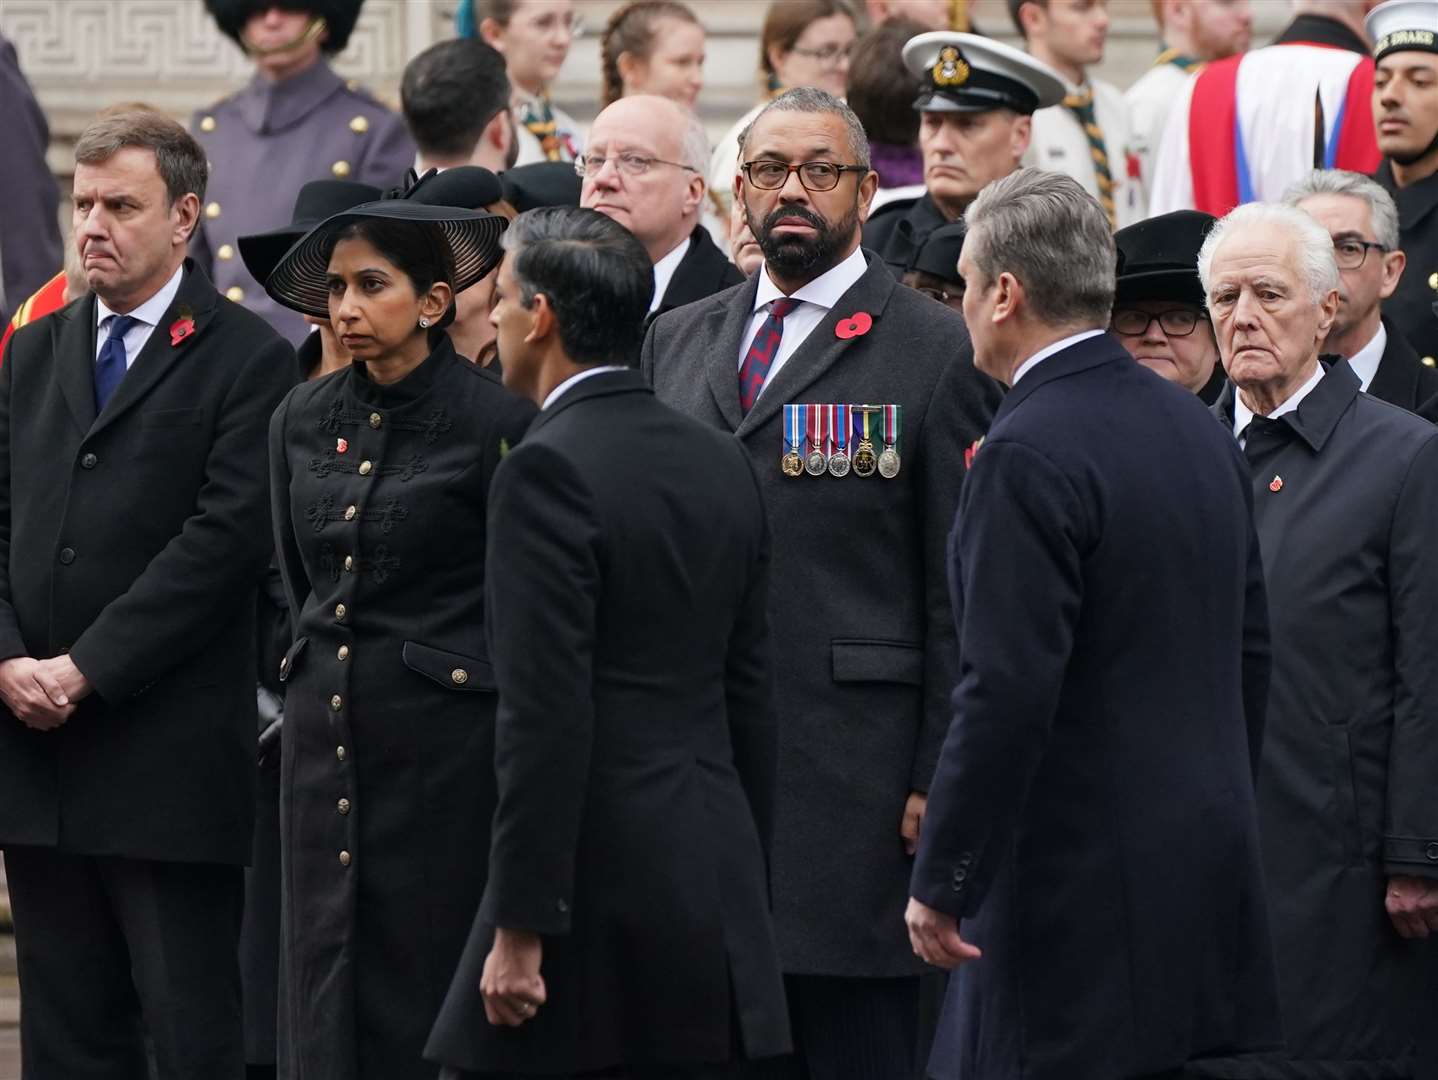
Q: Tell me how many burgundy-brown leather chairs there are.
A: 0